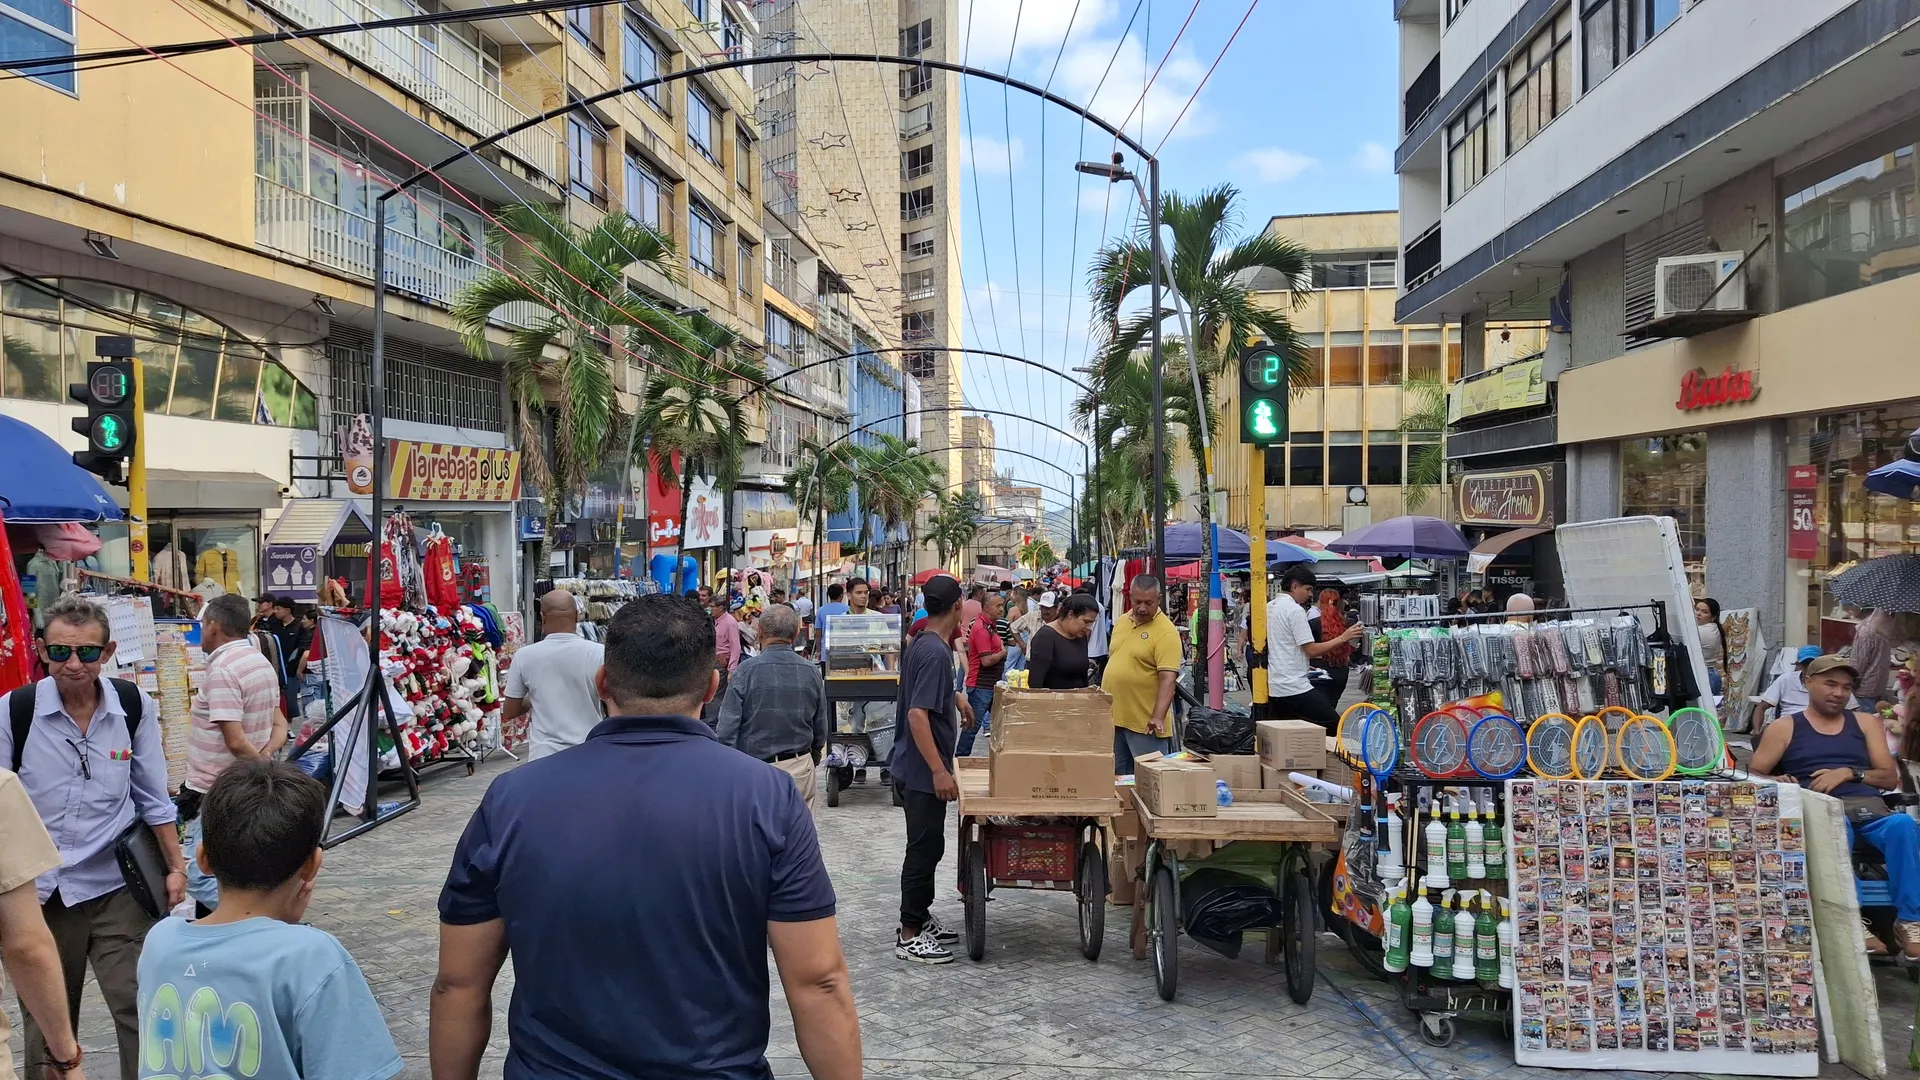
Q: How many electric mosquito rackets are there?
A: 11